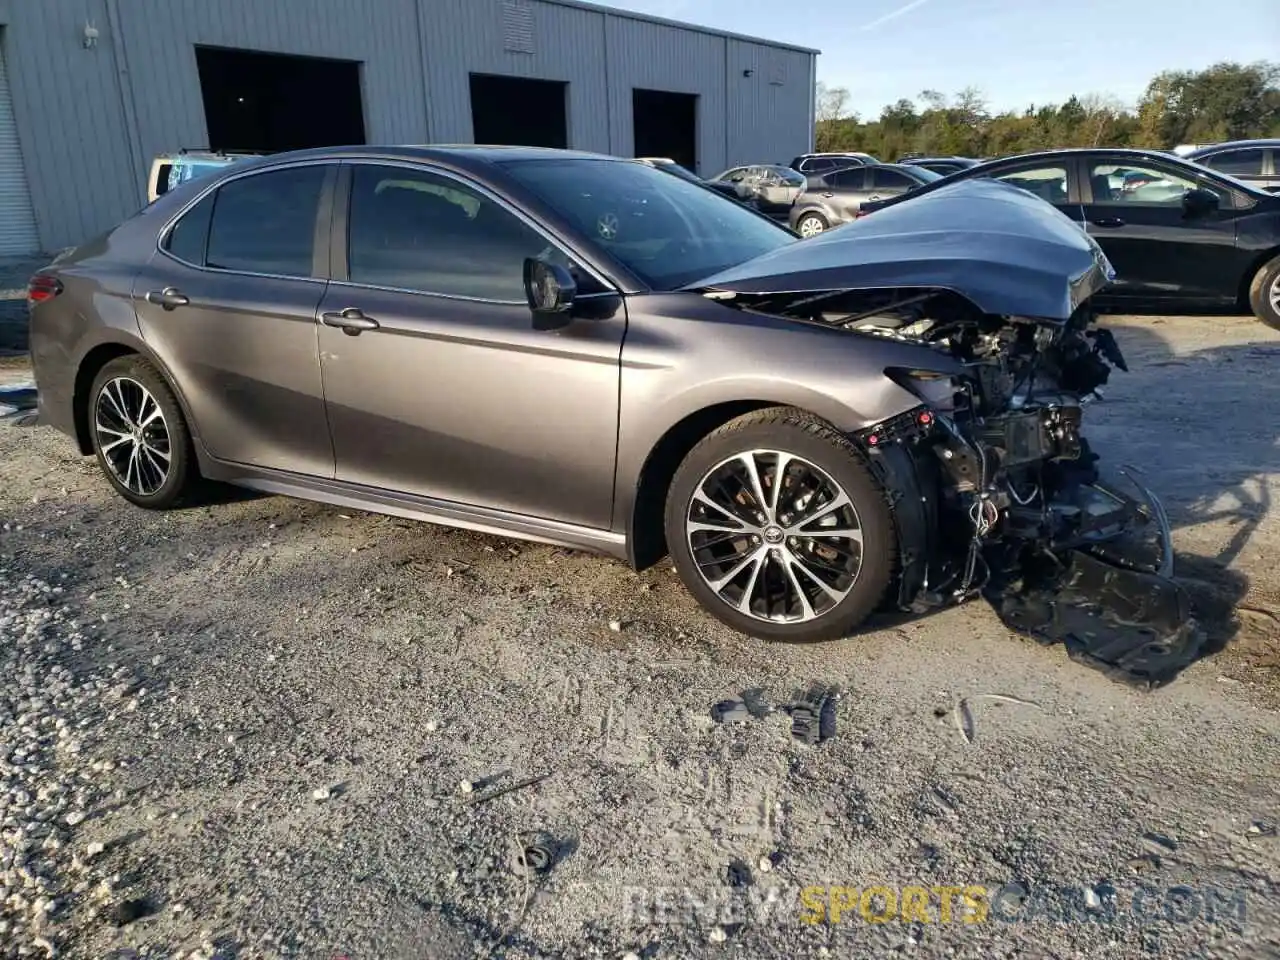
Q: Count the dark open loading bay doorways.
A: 3